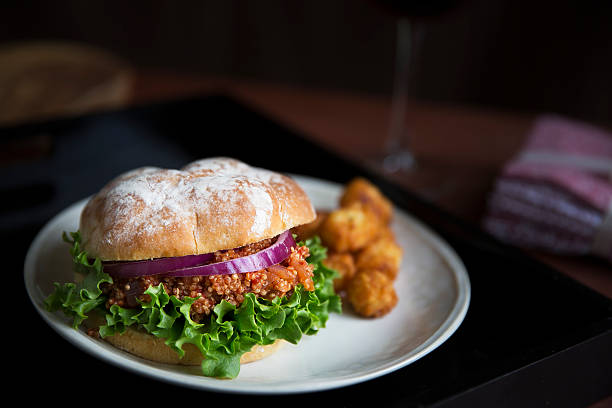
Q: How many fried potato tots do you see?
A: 6